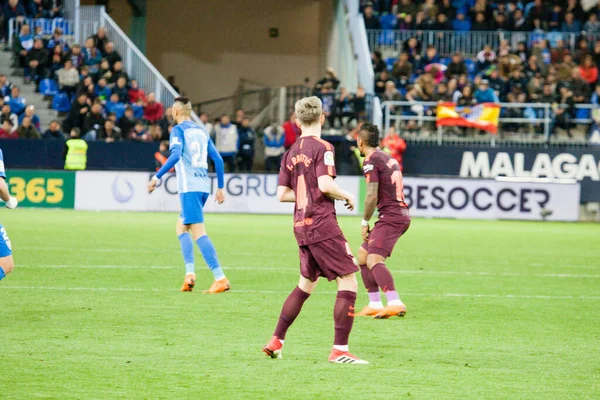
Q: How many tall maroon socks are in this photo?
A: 4